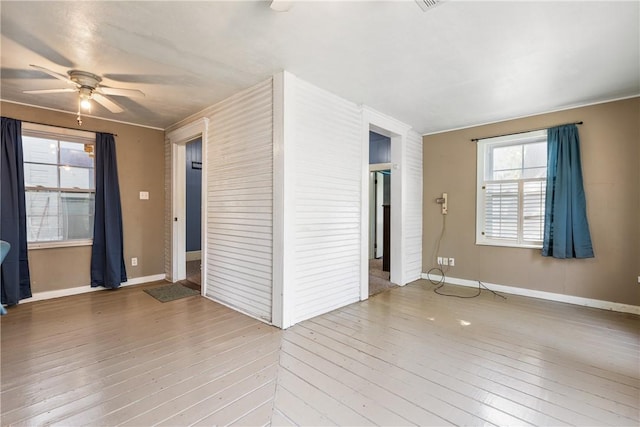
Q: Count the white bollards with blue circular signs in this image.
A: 0